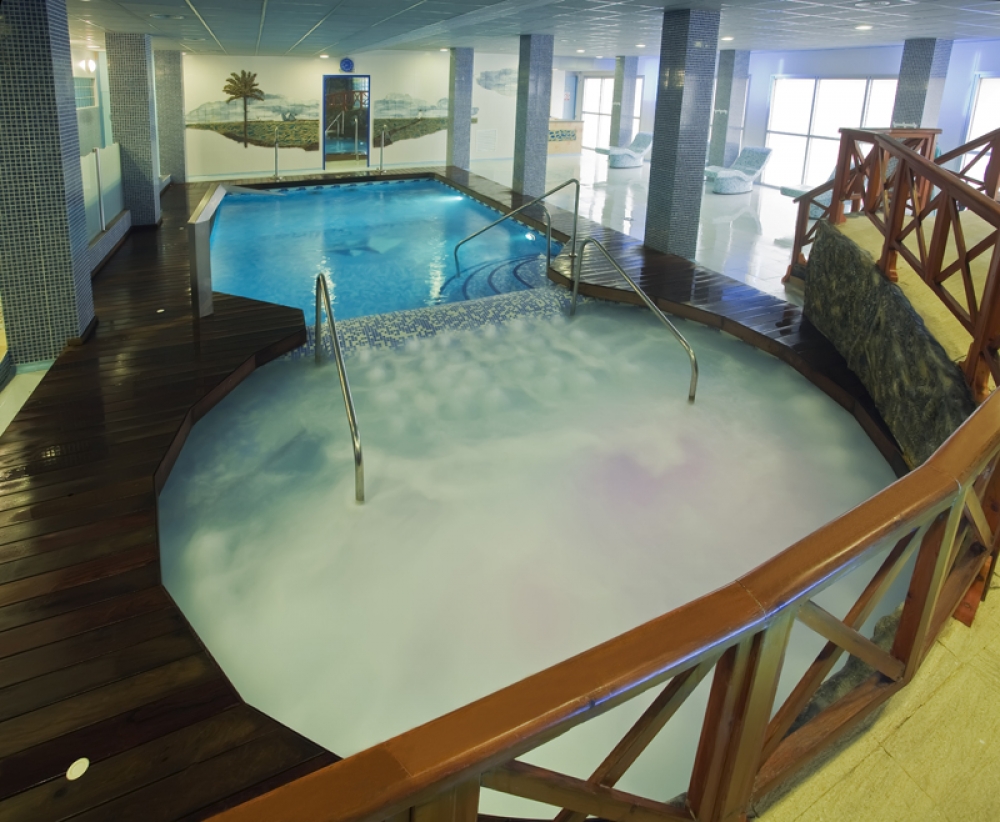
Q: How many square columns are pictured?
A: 9